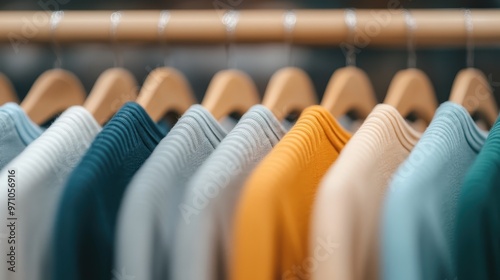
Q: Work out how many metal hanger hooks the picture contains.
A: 8